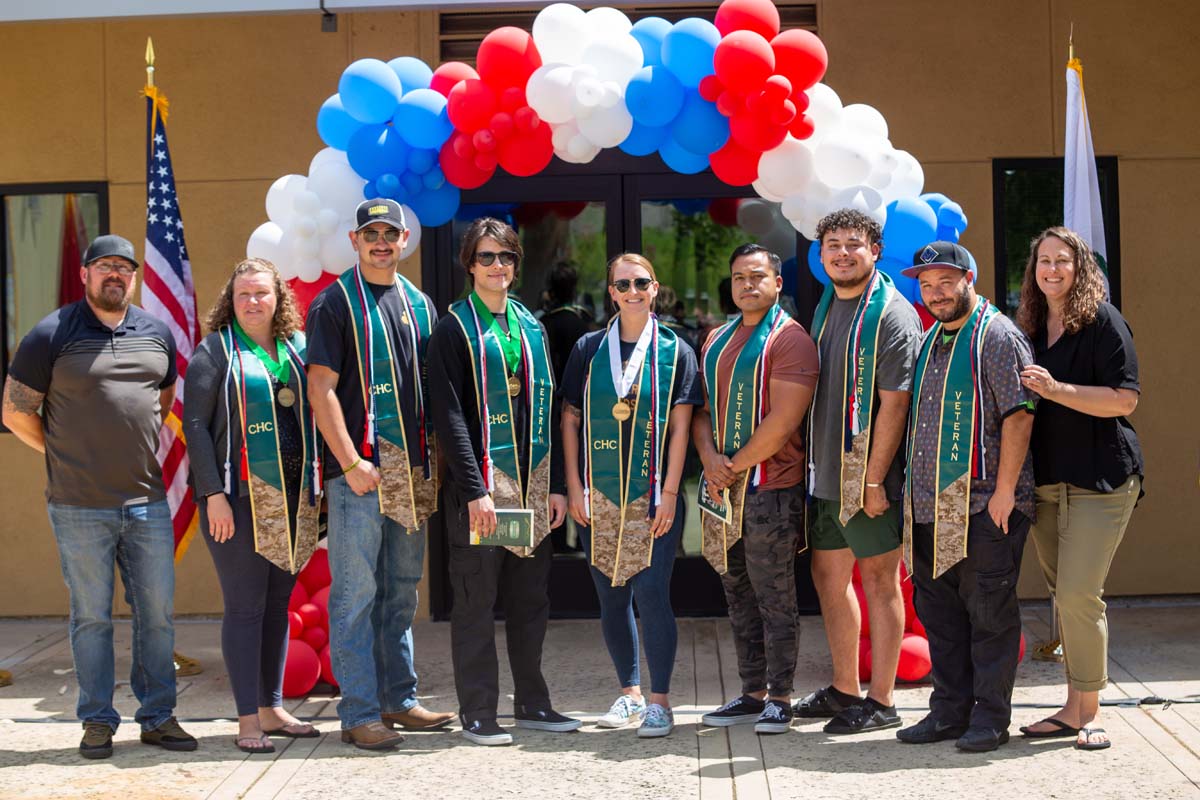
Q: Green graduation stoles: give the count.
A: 7